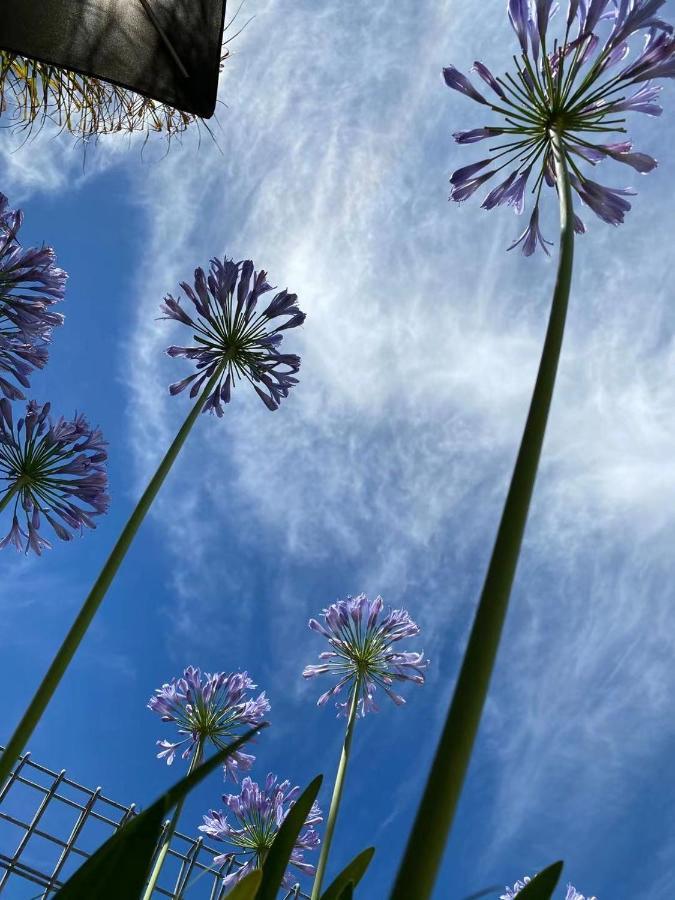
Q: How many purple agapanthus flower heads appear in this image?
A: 8